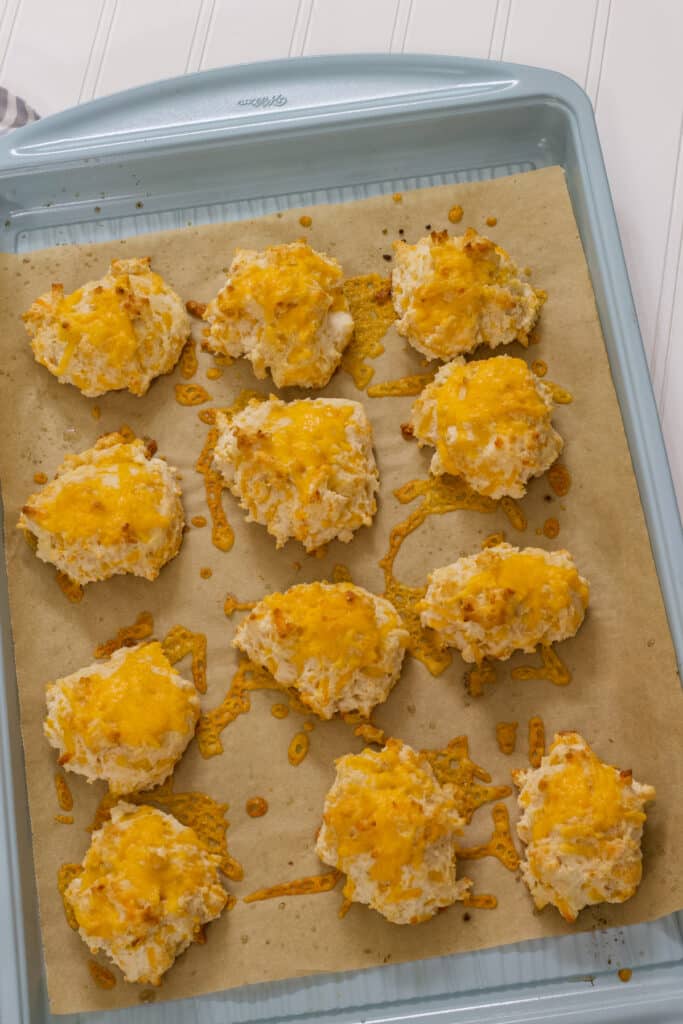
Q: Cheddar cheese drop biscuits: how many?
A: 12